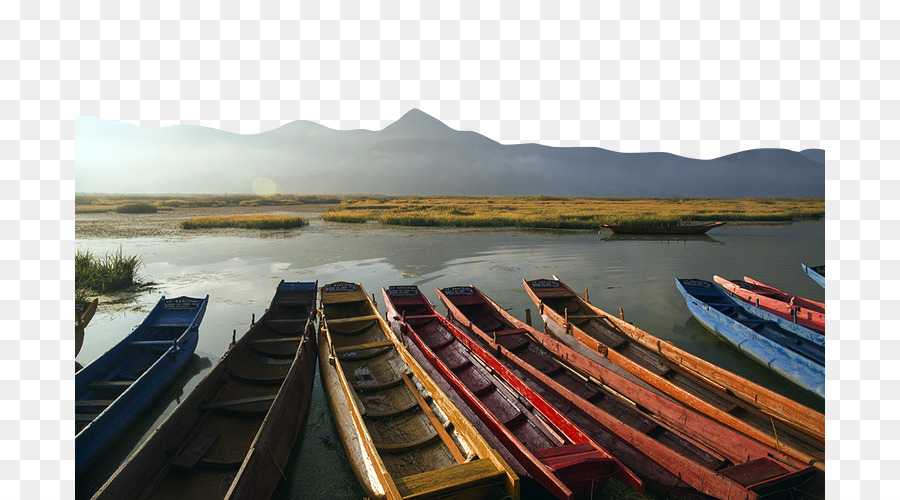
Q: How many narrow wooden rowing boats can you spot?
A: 11